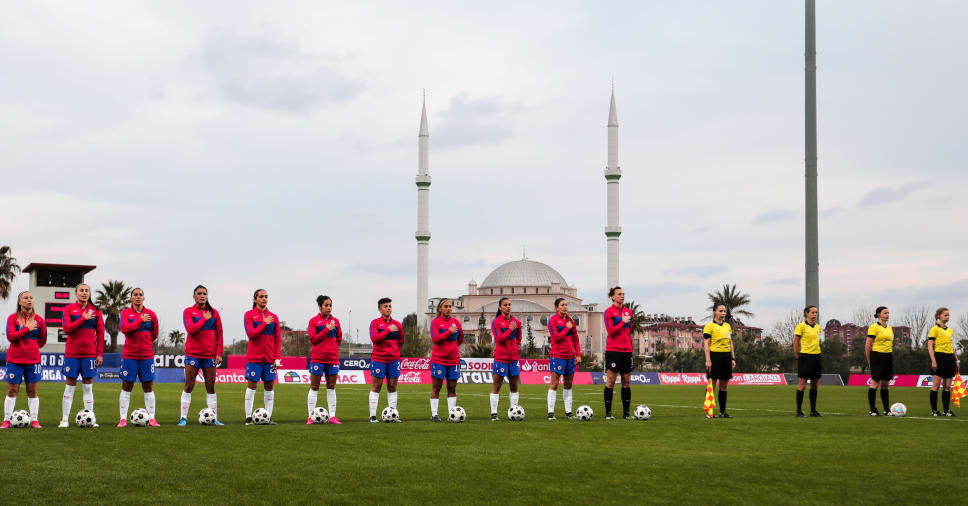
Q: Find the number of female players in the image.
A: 11